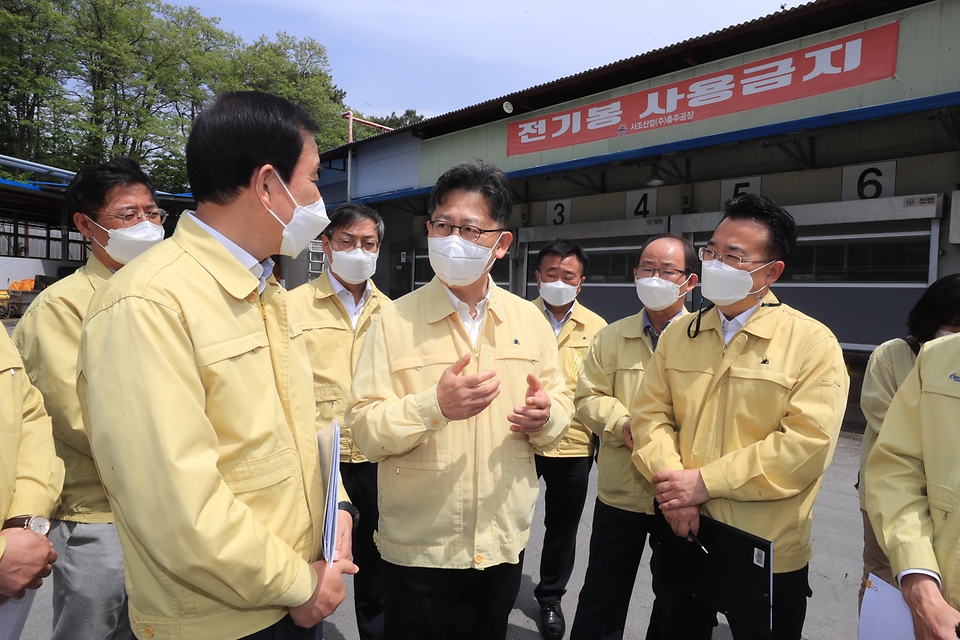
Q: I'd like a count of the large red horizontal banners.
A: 1